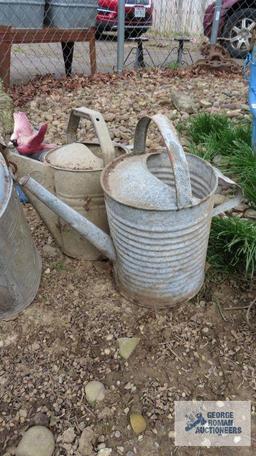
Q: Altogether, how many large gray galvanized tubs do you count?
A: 2